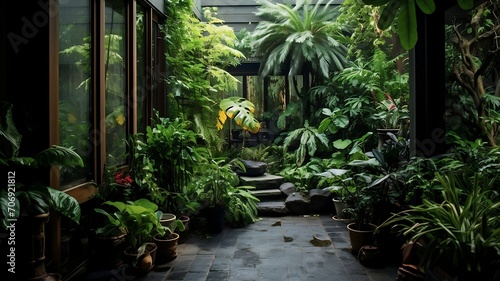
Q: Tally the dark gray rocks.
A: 4